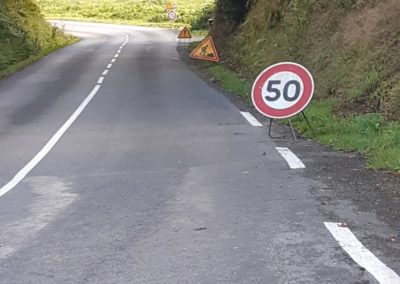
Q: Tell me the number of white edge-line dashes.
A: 3